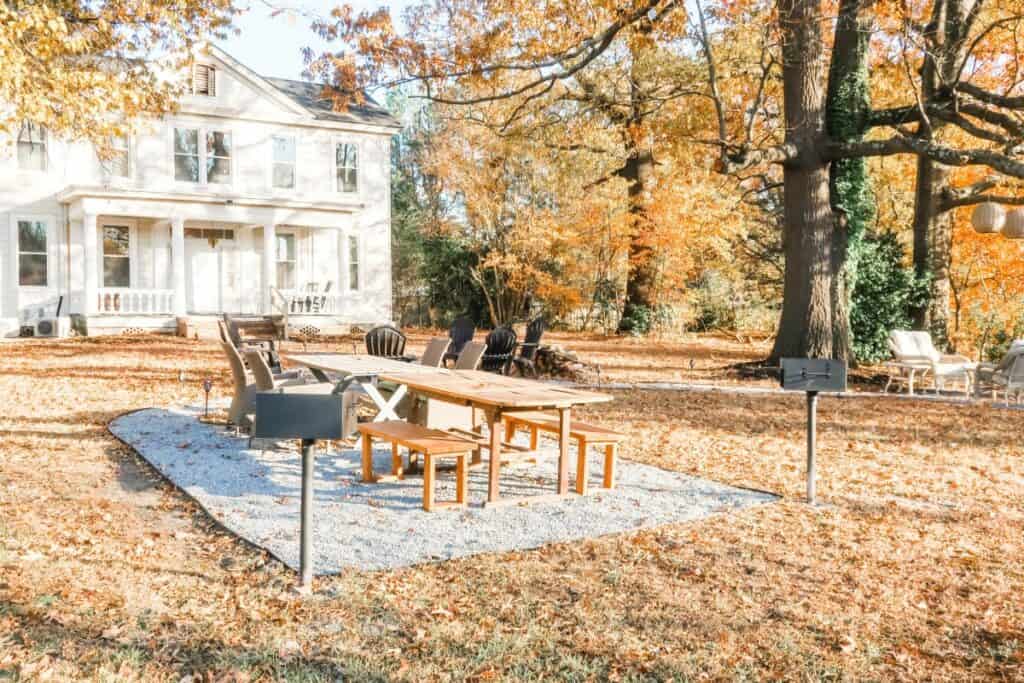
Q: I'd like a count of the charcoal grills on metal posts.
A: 2